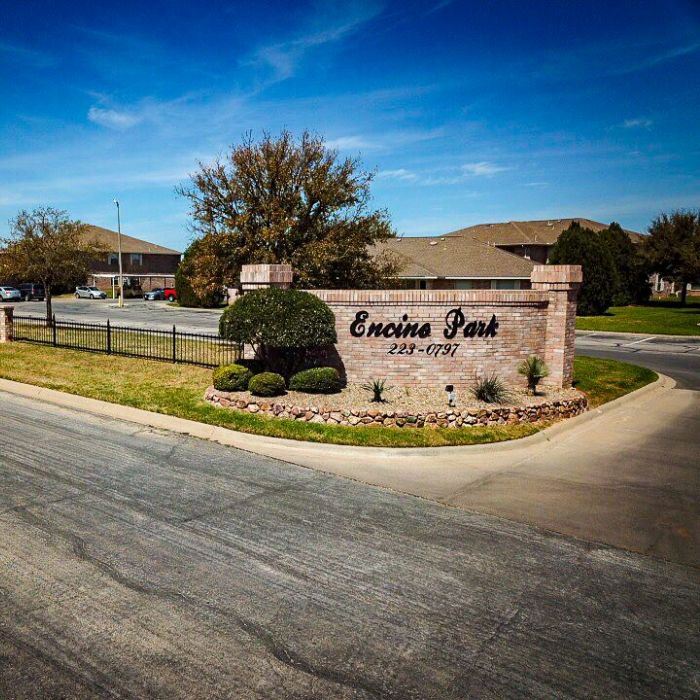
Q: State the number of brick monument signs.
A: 1